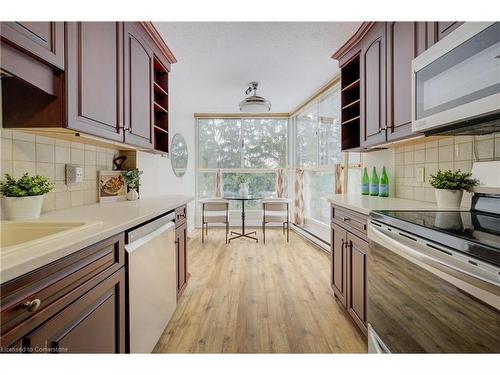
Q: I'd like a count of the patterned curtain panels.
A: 4